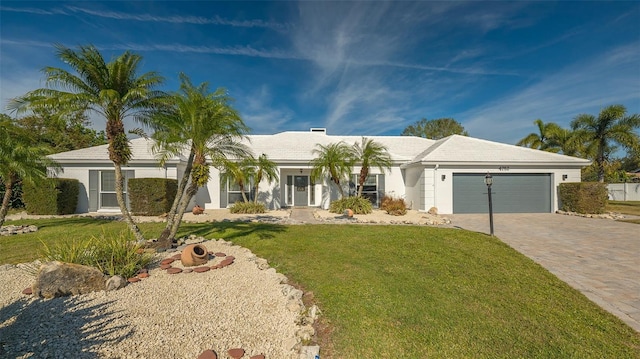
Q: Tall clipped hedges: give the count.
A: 3